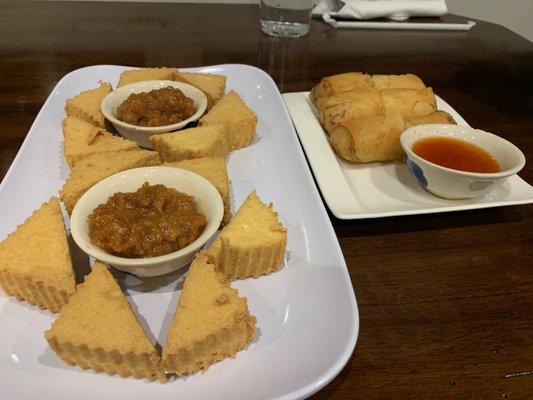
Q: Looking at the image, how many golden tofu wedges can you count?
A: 12